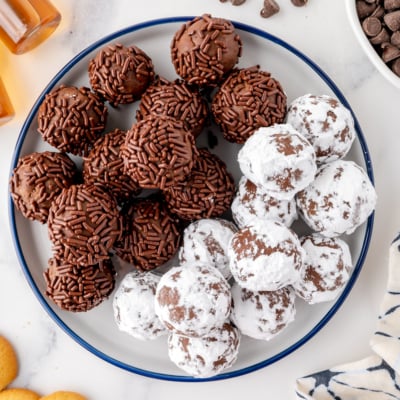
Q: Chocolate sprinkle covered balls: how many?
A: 12